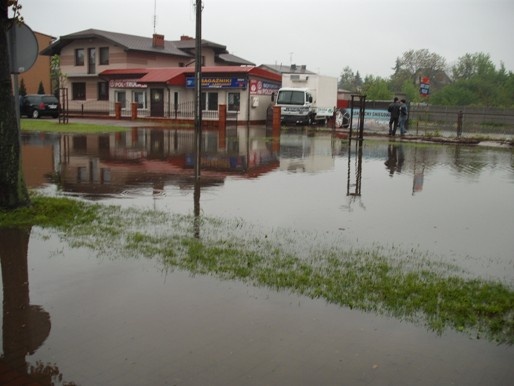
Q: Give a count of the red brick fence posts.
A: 4